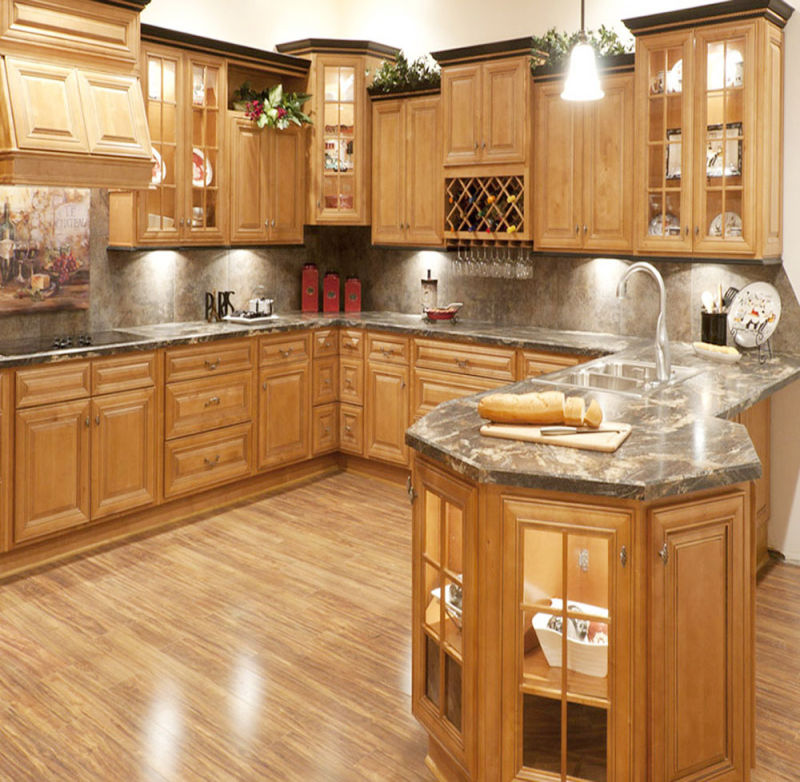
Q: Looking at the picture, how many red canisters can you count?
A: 3